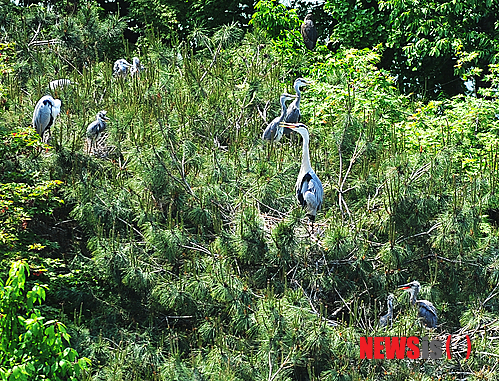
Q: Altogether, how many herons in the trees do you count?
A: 11